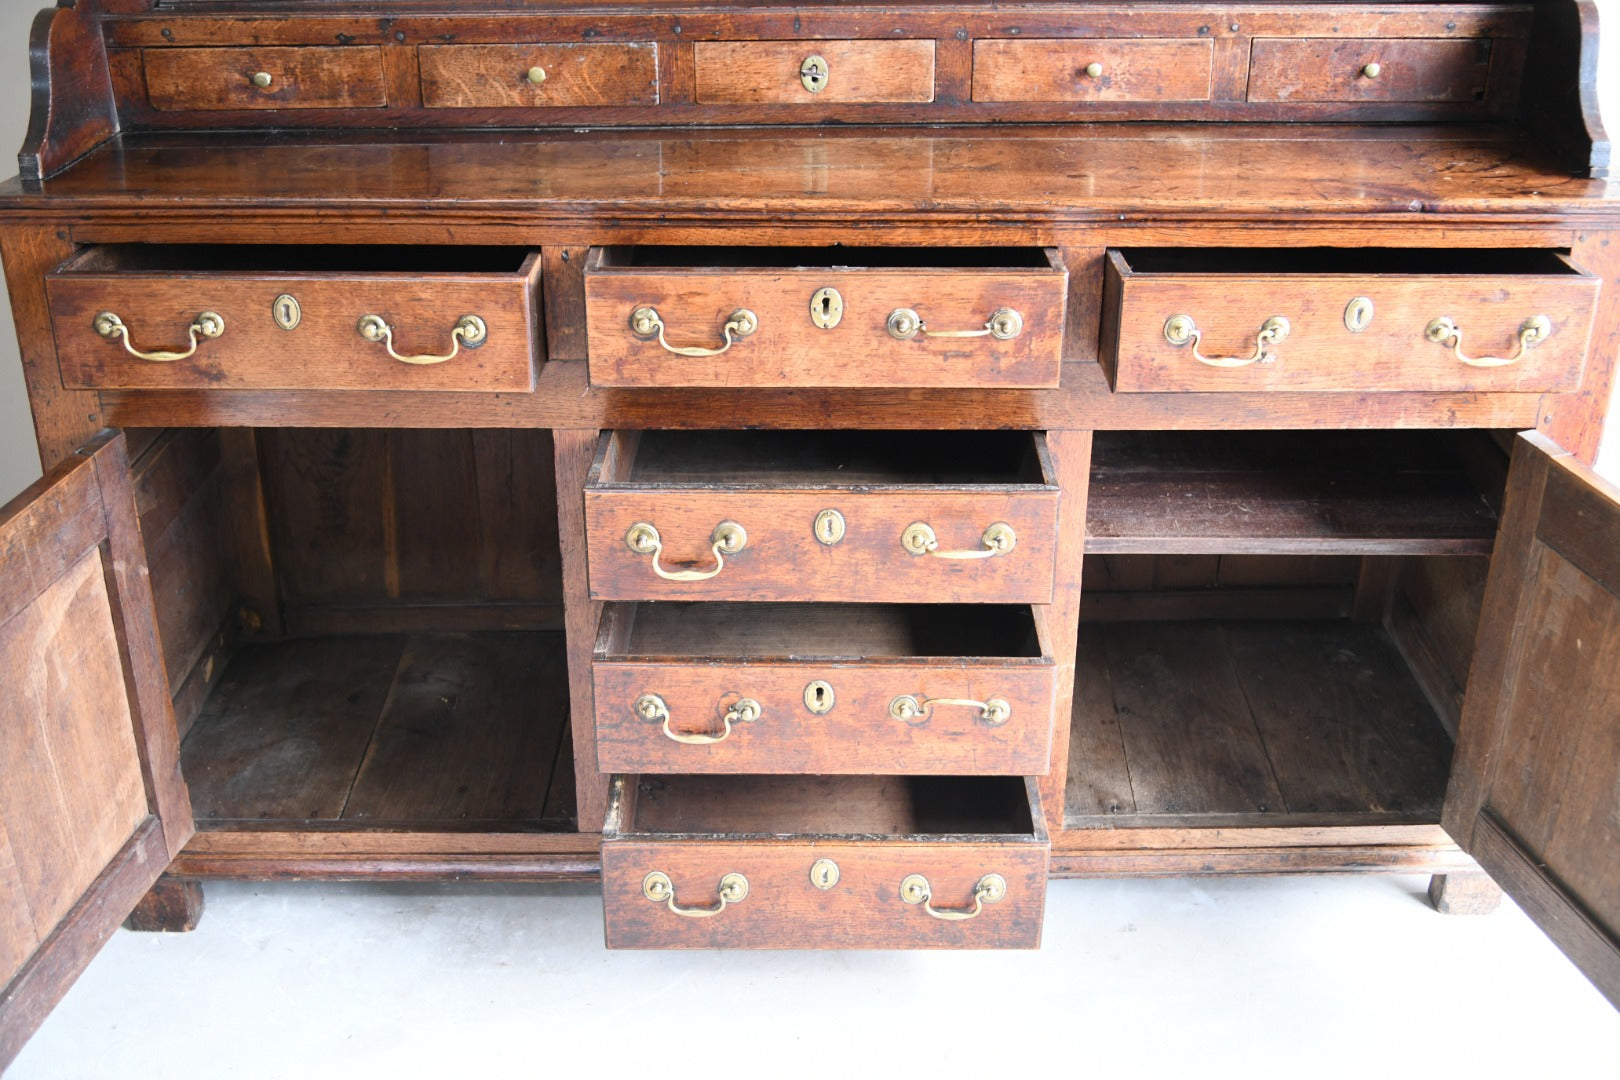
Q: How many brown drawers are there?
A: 11